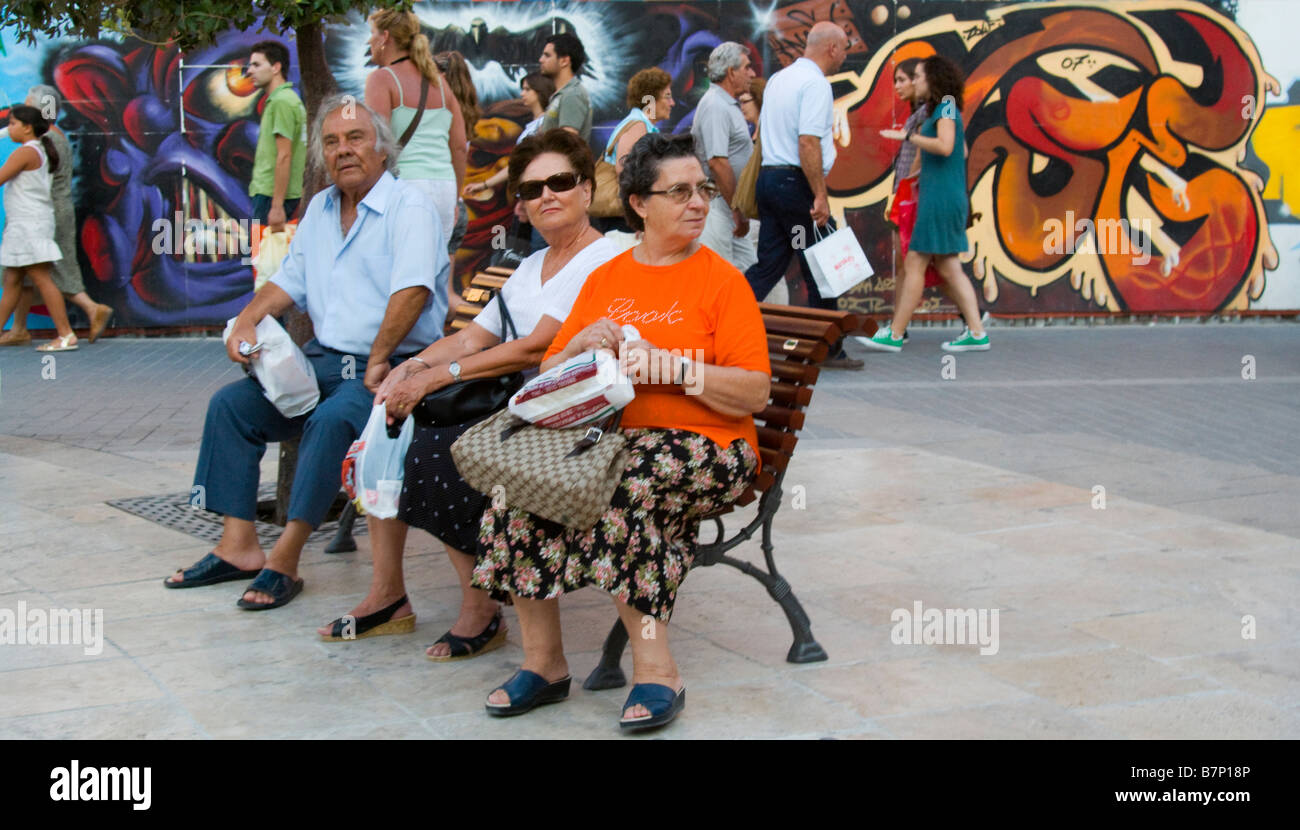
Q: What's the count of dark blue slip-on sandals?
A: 4